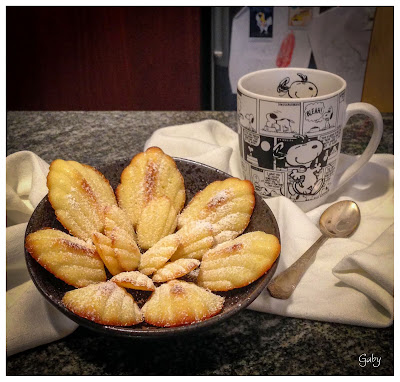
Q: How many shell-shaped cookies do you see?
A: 14